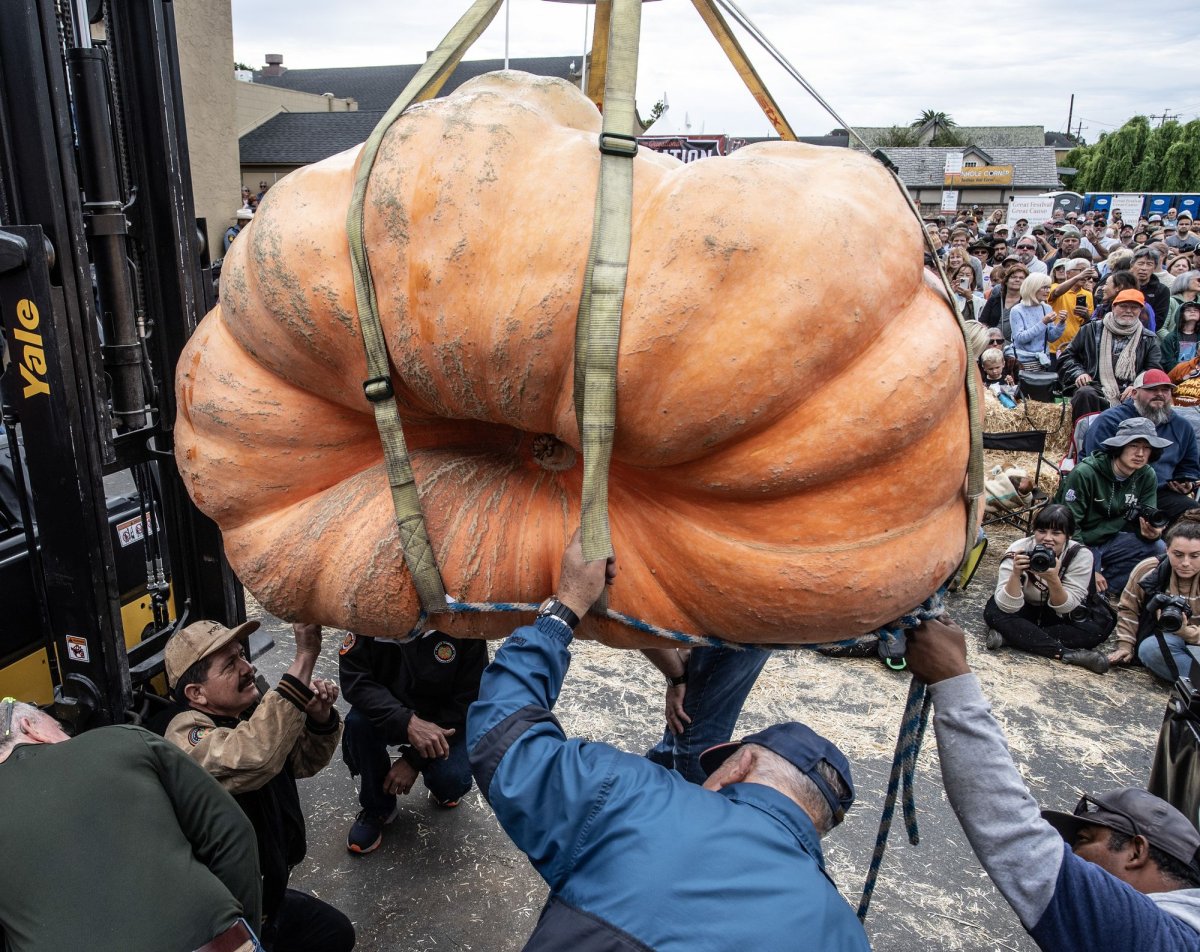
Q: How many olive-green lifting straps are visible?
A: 3